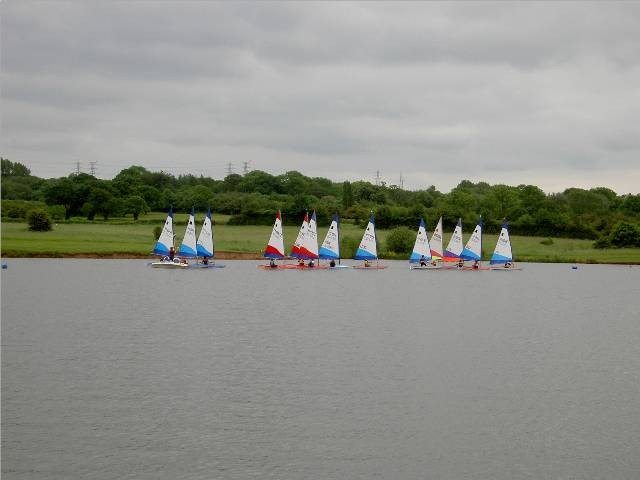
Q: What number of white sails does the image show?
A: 13